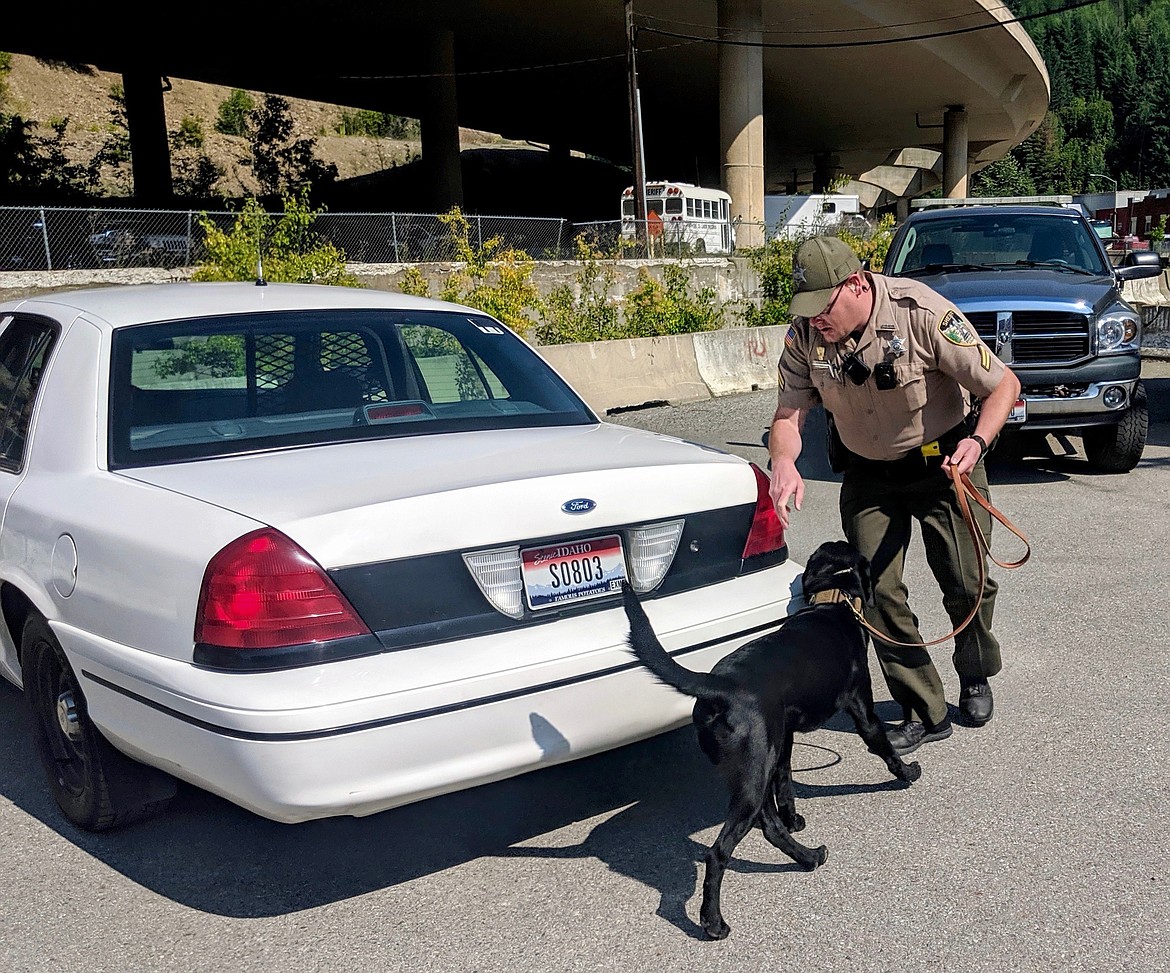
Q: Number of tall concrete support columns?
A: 4